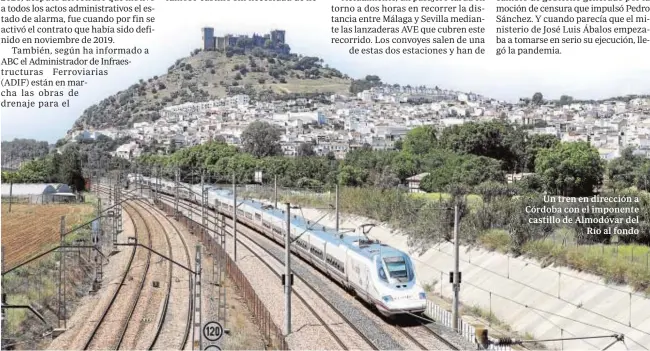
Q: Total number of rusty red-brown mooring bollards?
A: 0